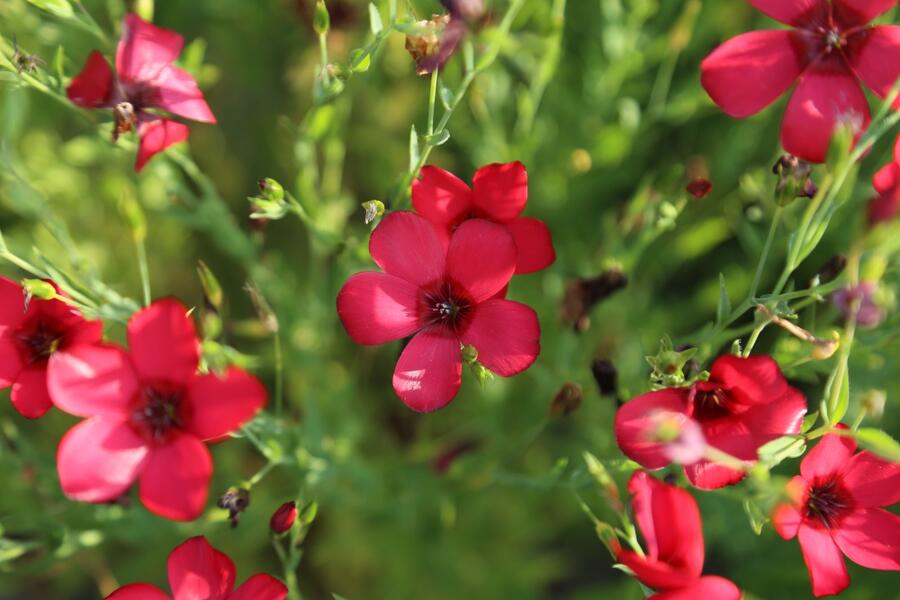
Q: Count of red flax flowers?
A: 11